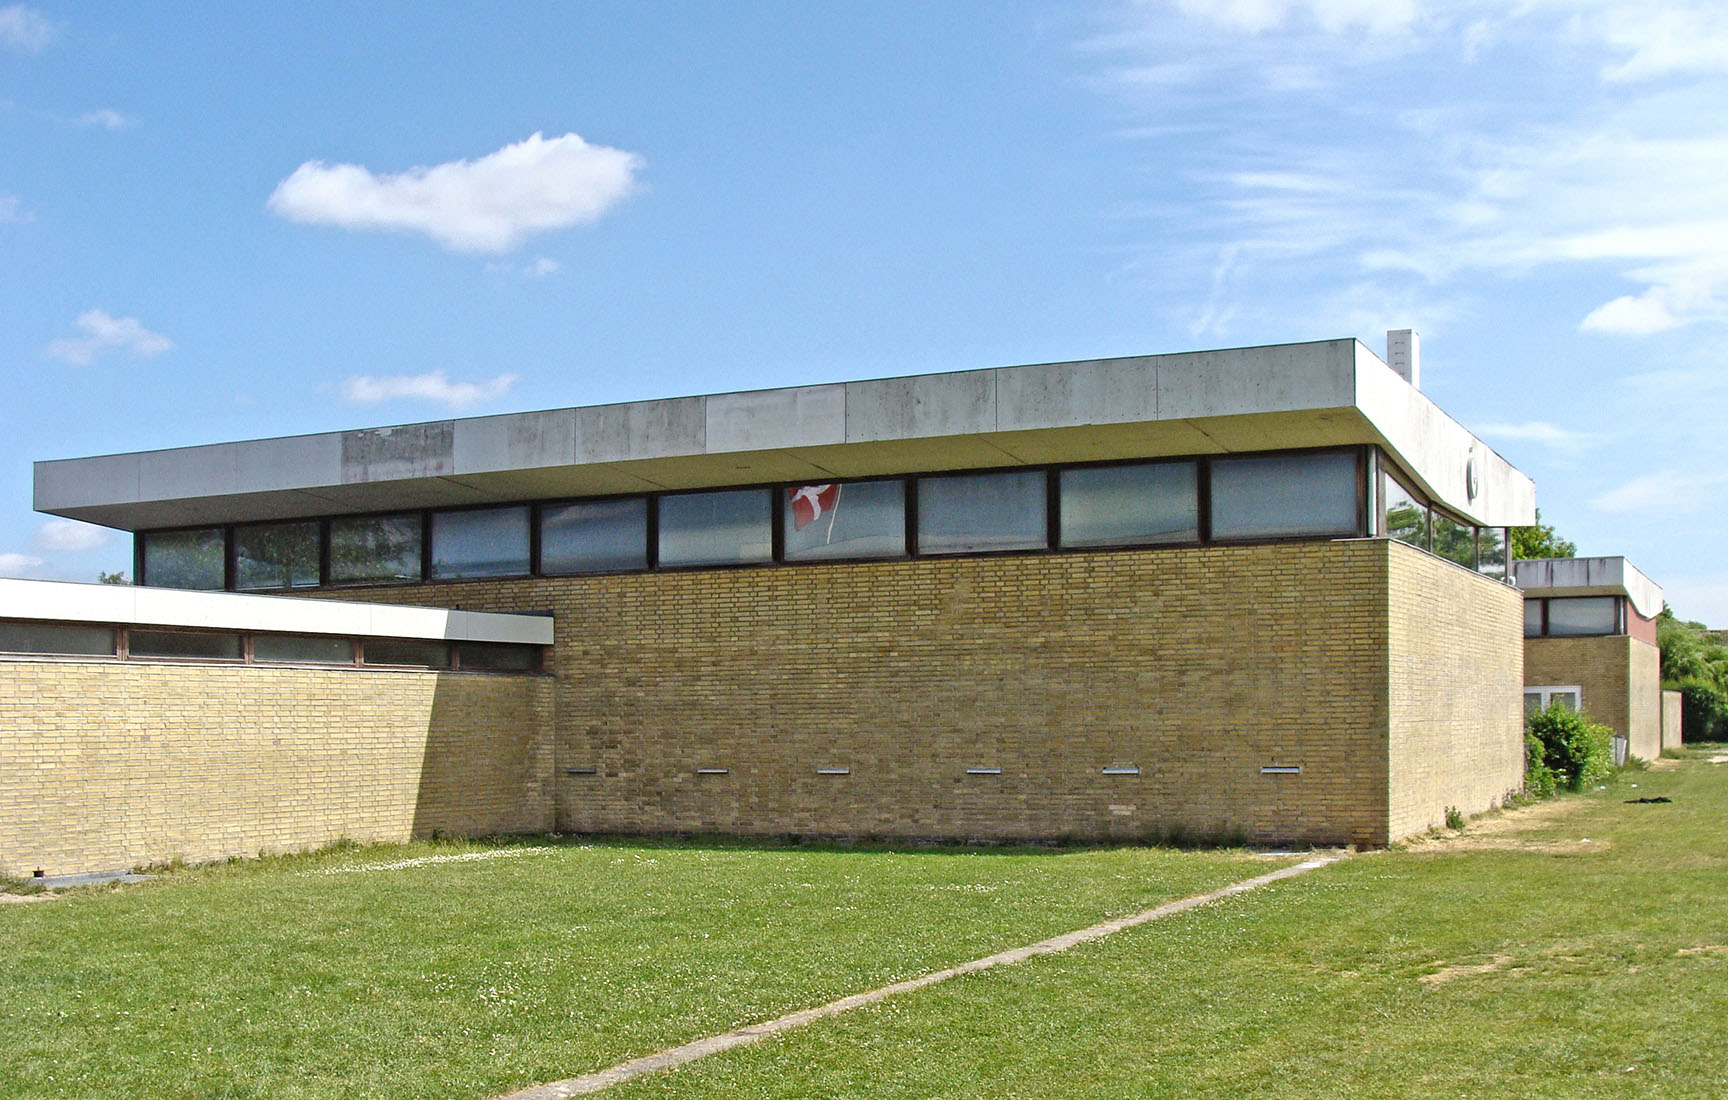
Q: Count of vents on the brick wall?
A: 6